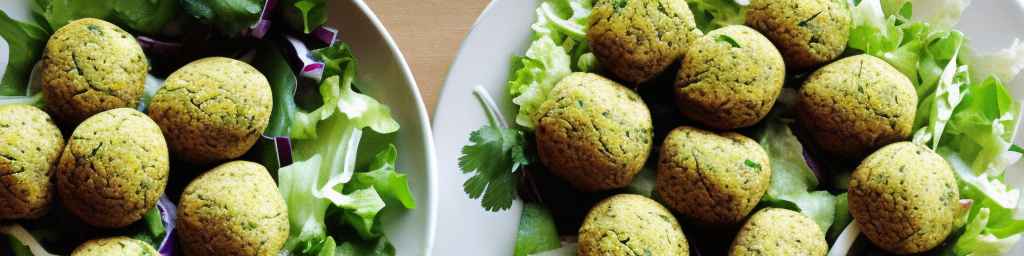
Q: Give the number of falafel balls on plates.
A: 15